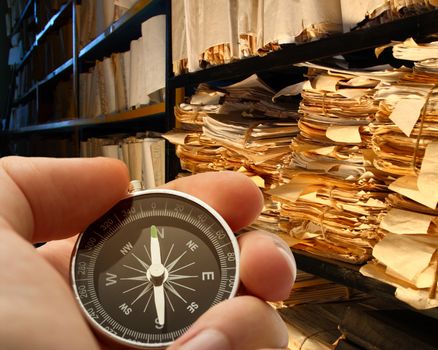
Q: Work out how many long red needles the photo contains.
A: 0